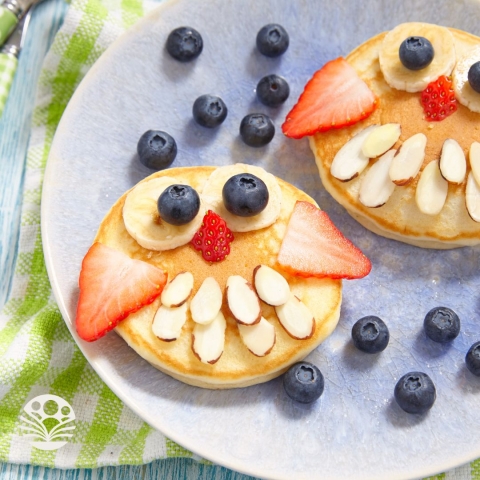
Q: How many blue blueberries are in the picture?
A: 15